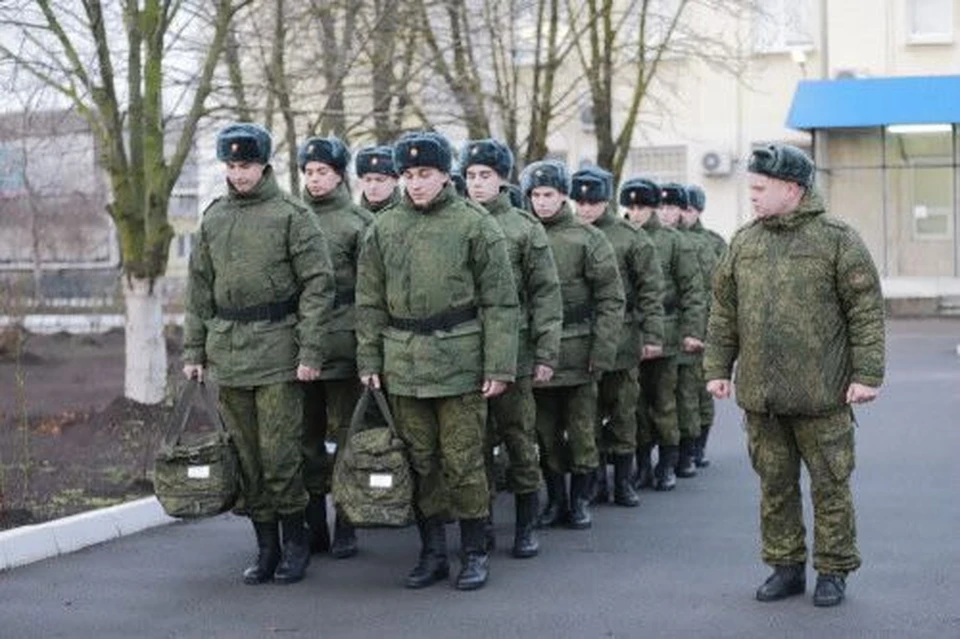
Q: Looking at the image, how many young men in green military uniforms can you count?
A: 11